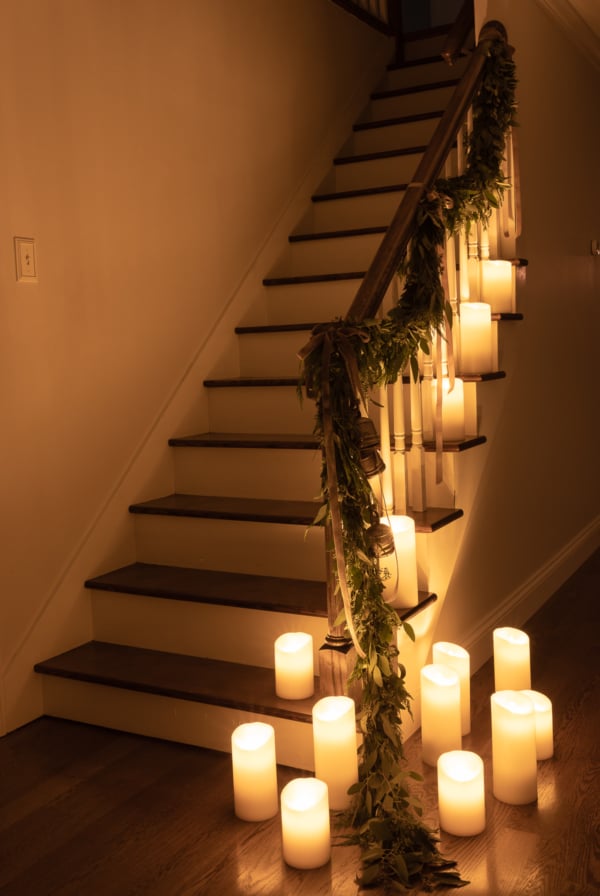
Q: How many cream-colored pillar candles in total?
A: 14